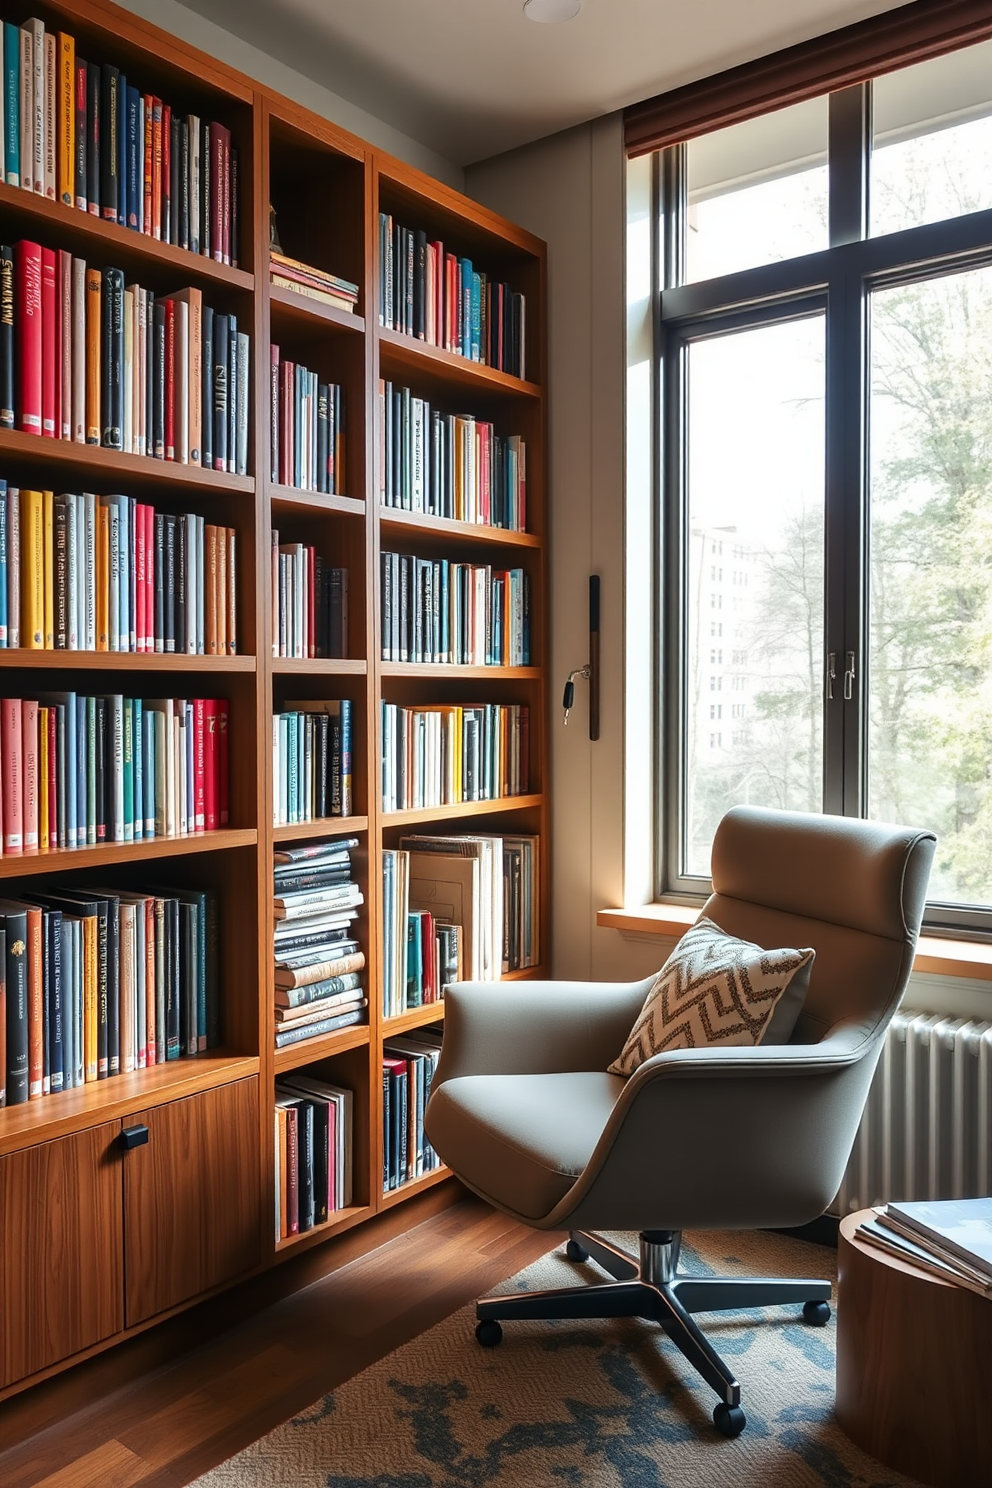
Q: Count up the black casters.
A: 4